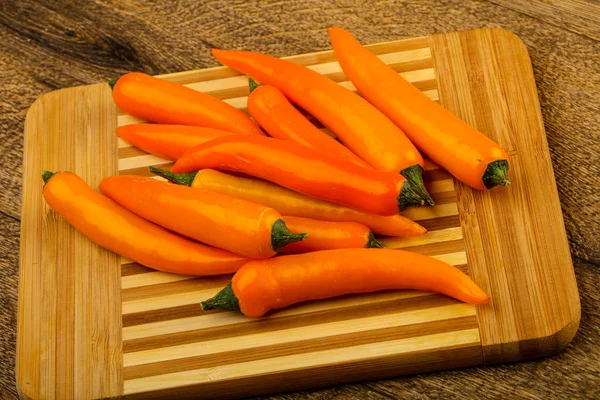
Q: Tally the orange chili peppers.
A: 11